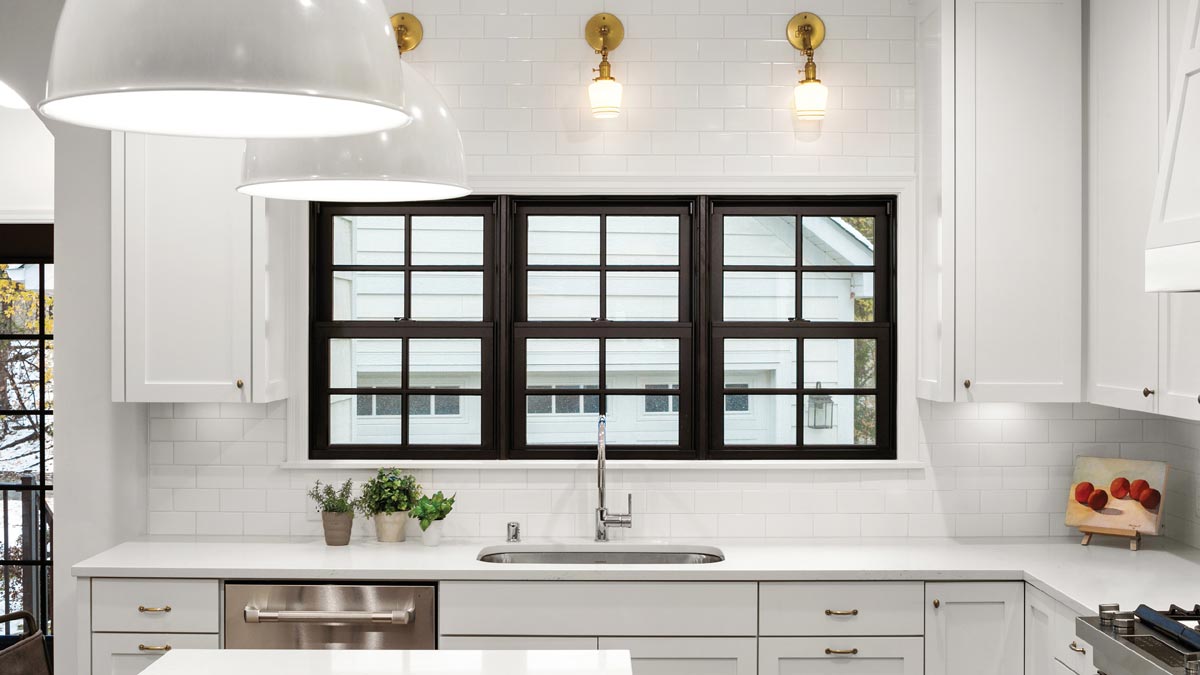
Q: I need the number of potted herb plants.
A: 3